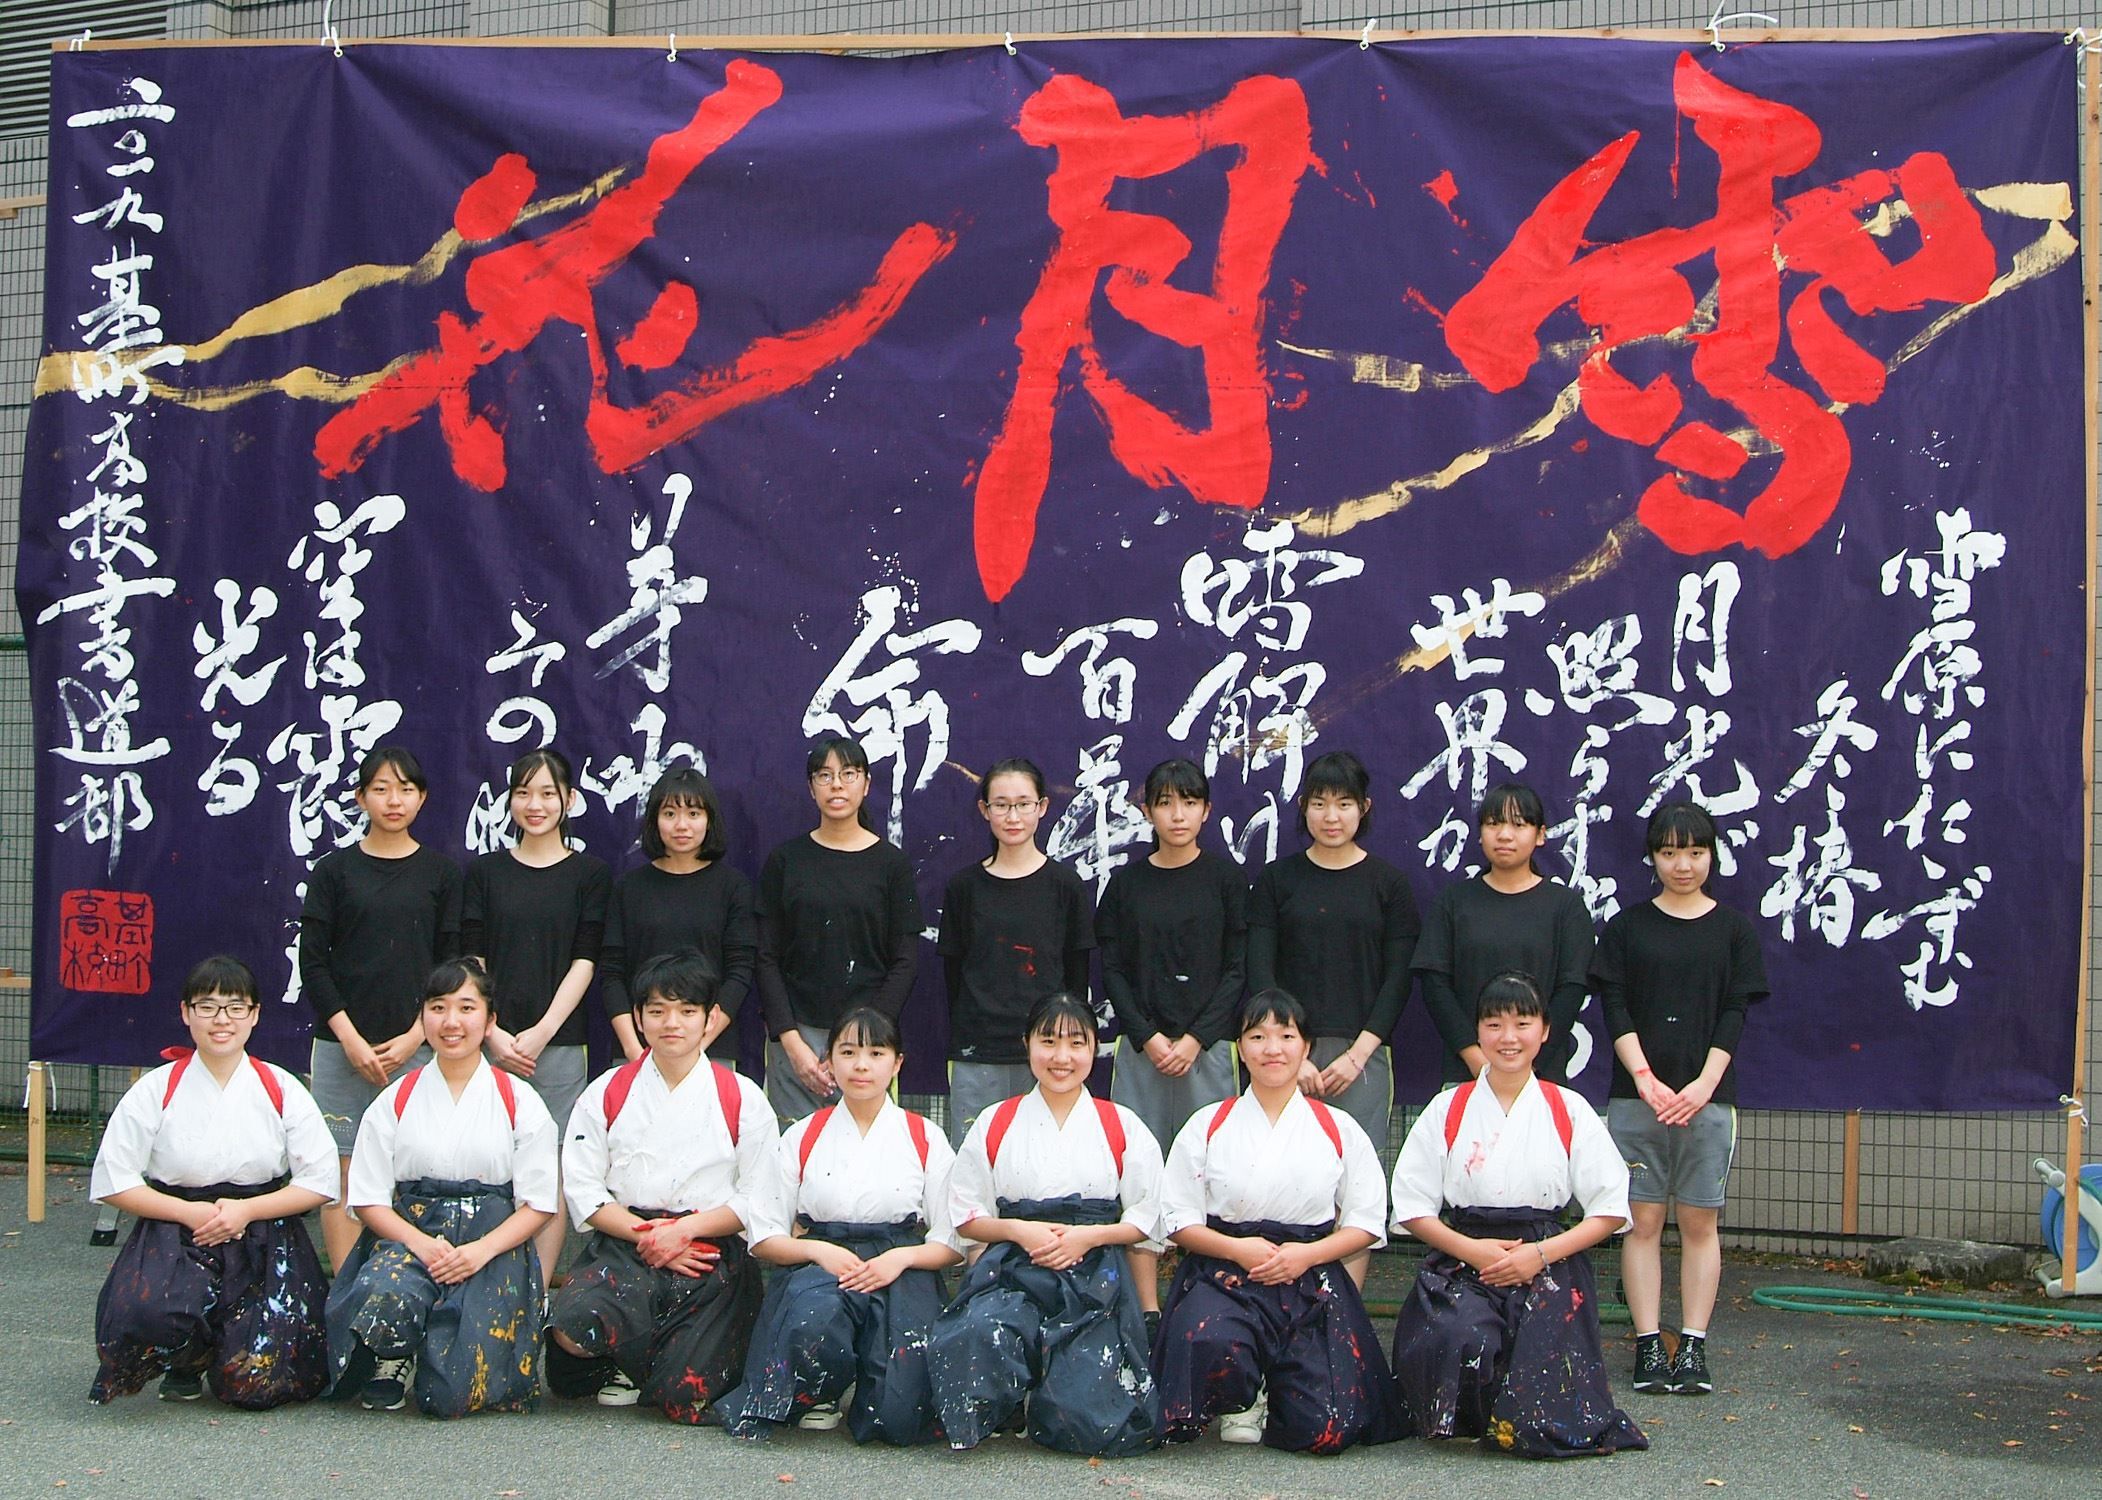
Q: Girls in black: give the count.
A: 9